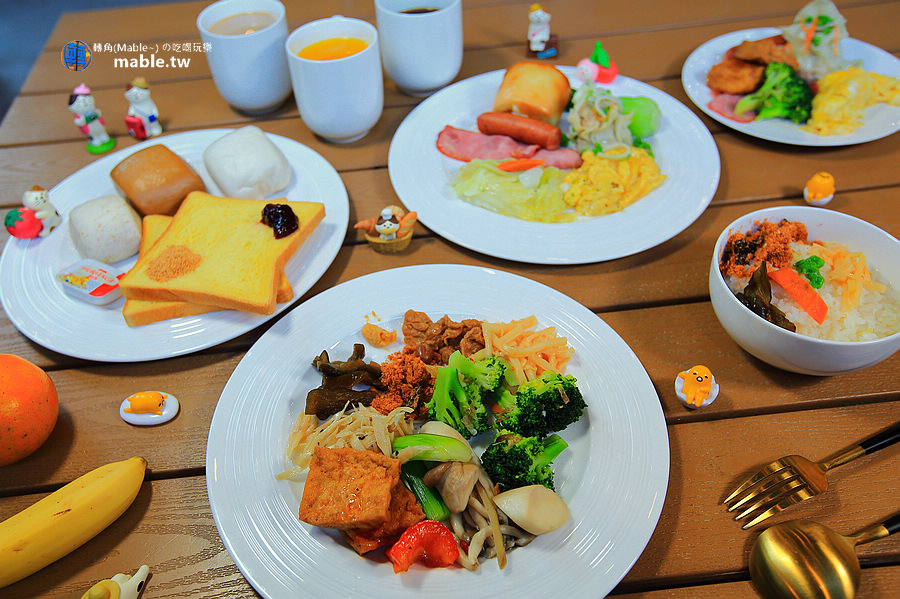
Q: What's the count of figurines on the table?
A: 10